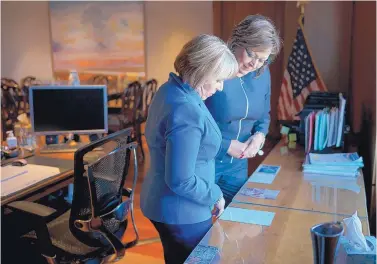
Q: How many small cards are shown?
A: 4